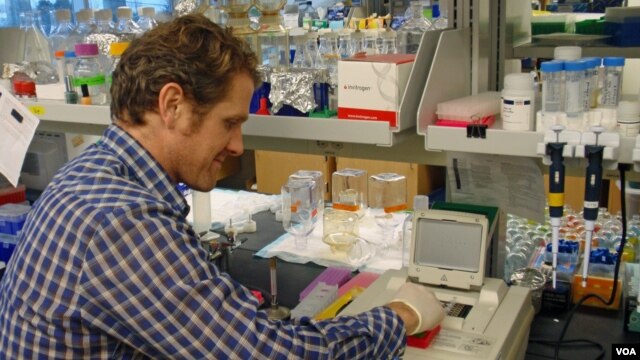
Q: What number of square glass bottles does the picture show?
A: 4